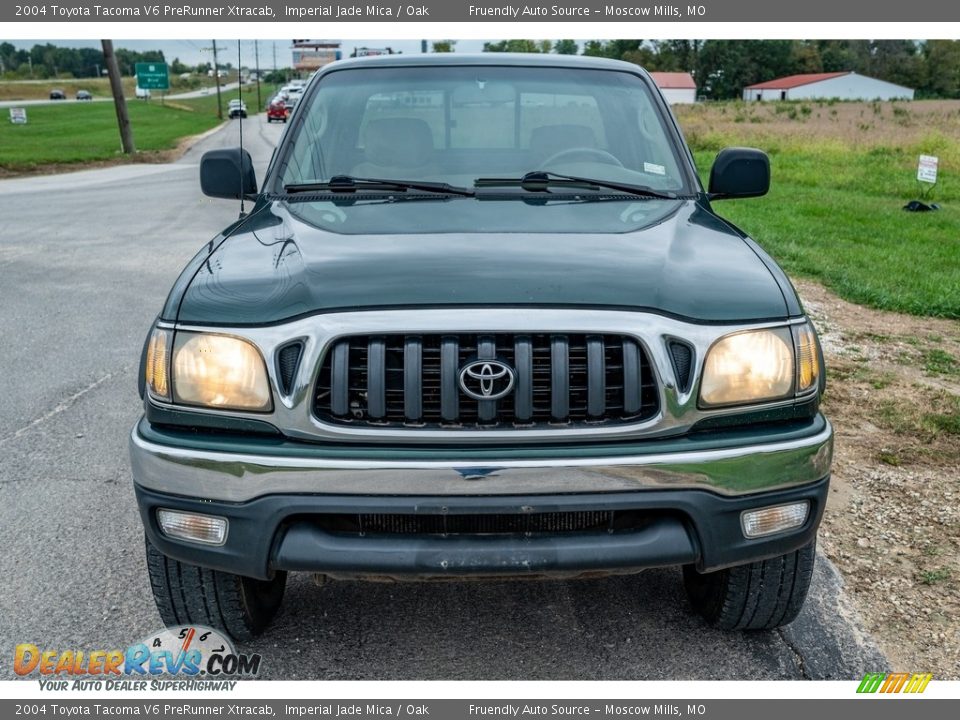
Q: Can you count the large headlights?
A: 2